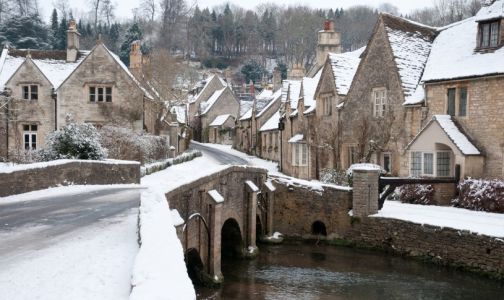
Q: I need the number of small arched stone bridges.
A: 1